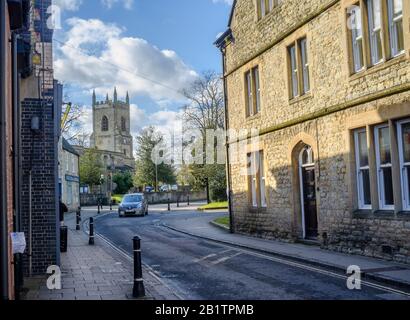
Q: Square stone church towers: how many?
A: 1